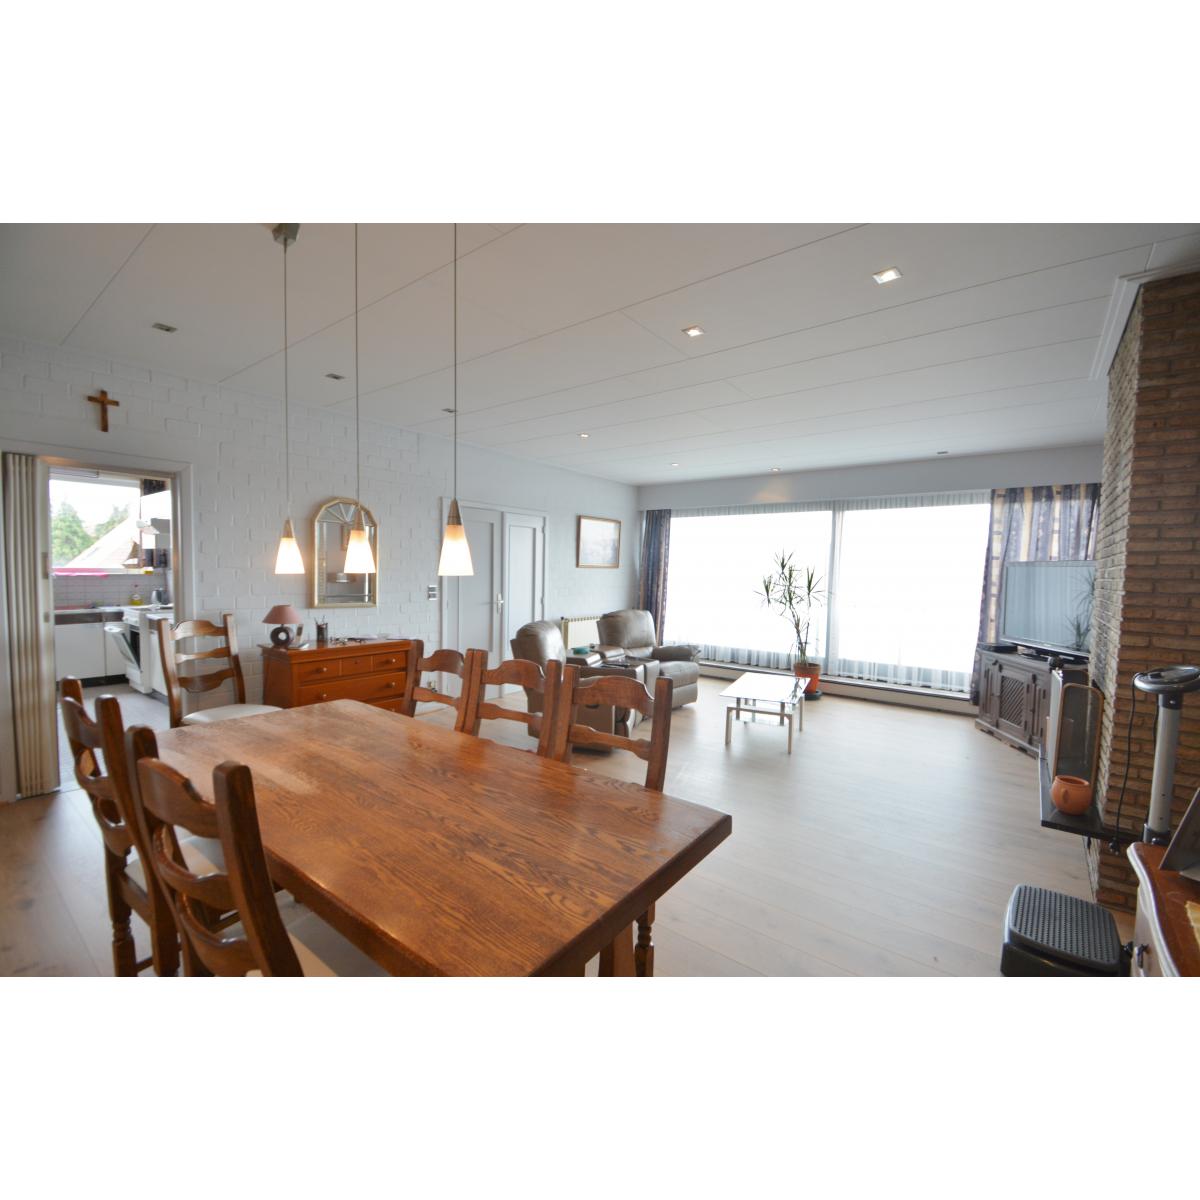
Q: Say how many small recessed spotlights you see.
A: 9